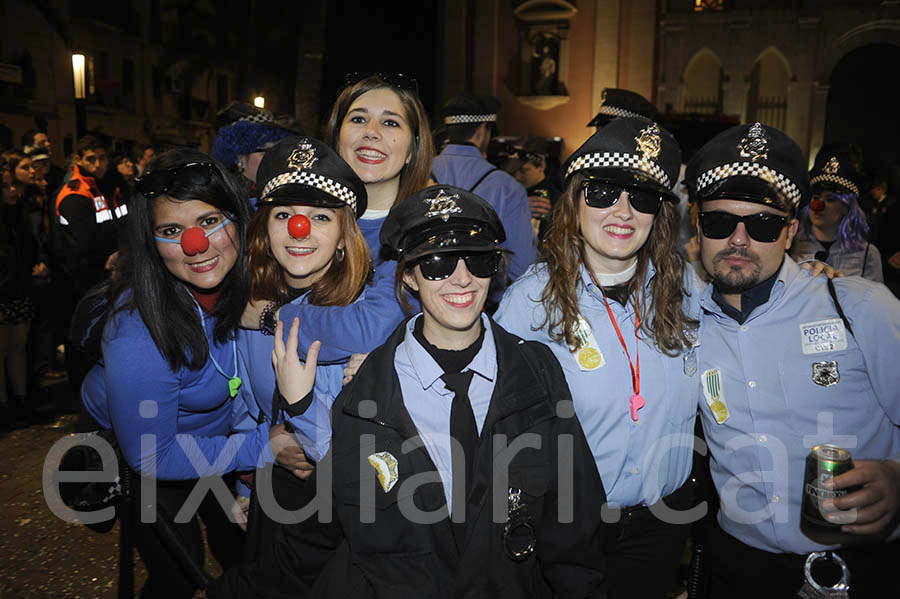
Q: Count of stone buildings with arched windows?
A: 1